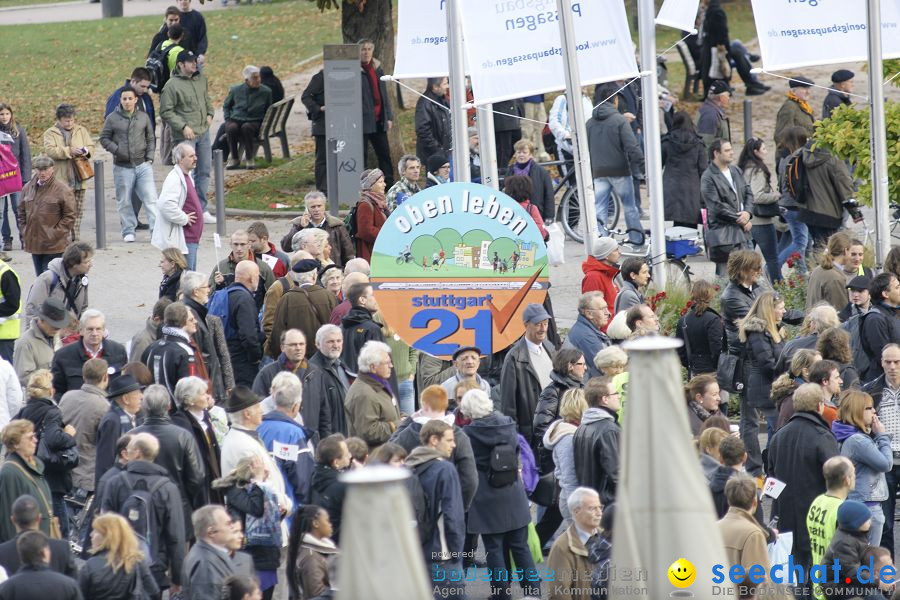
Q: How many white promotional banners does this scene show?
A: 4